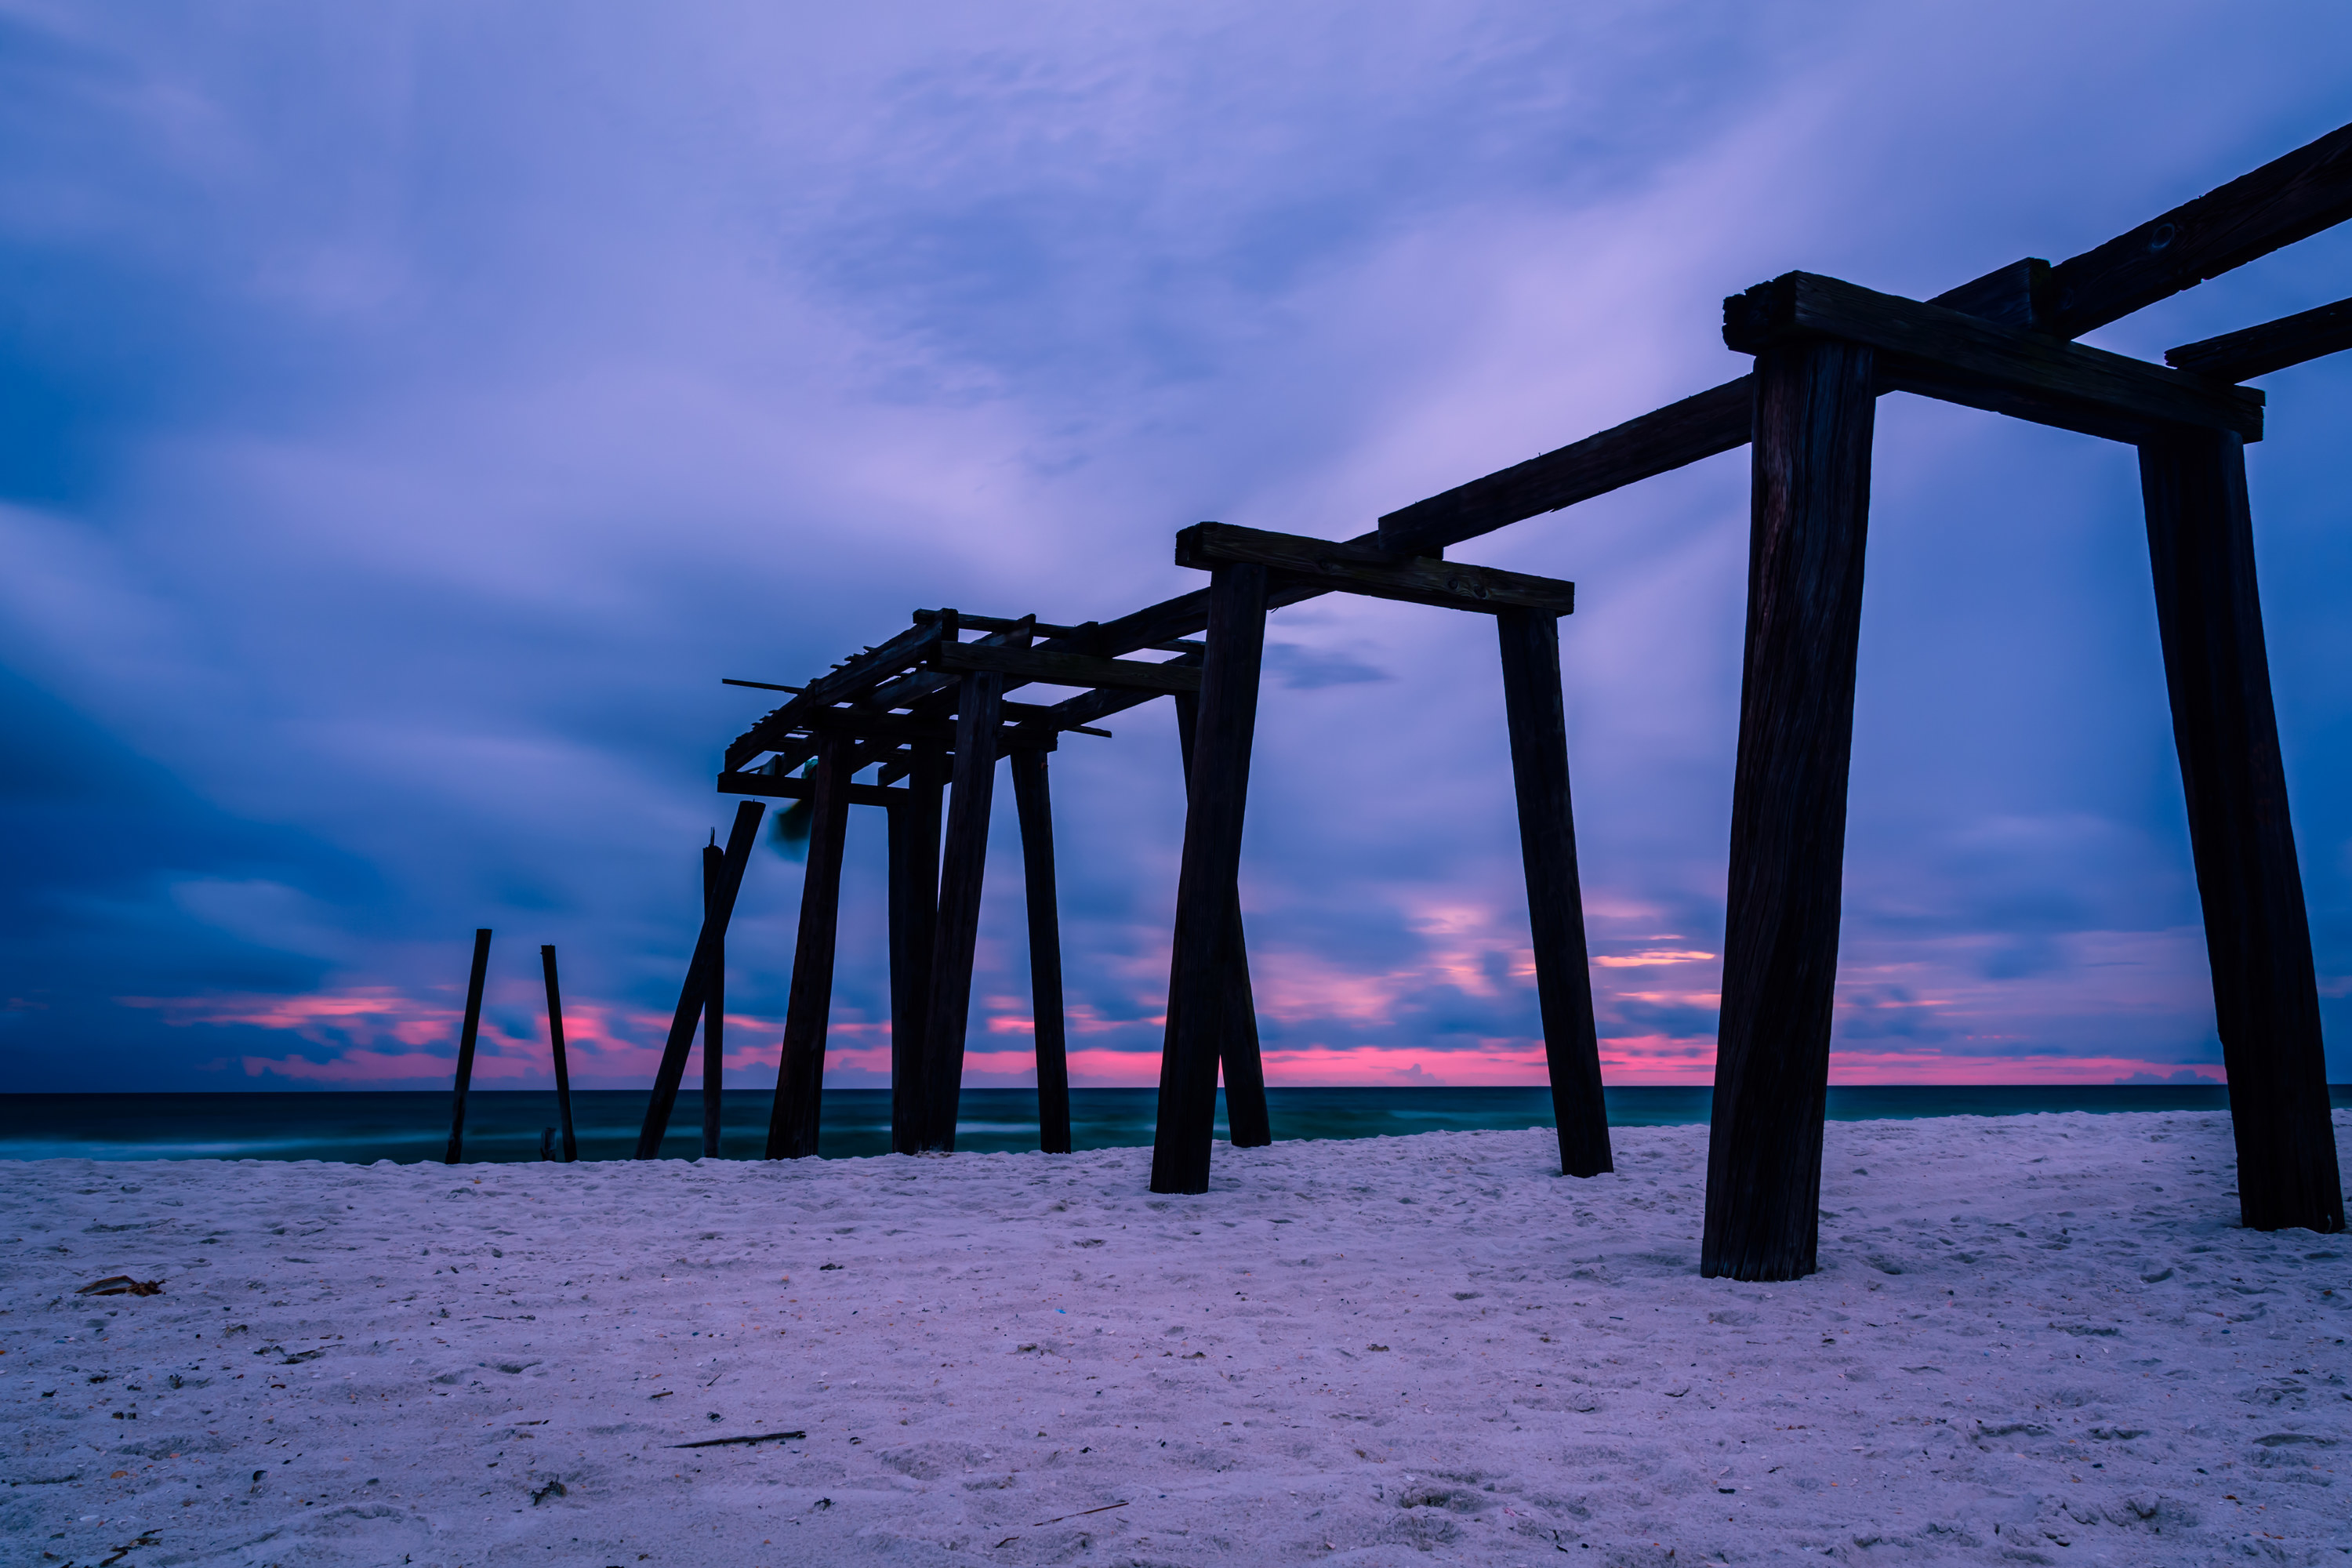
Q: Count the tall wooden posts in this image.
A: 14